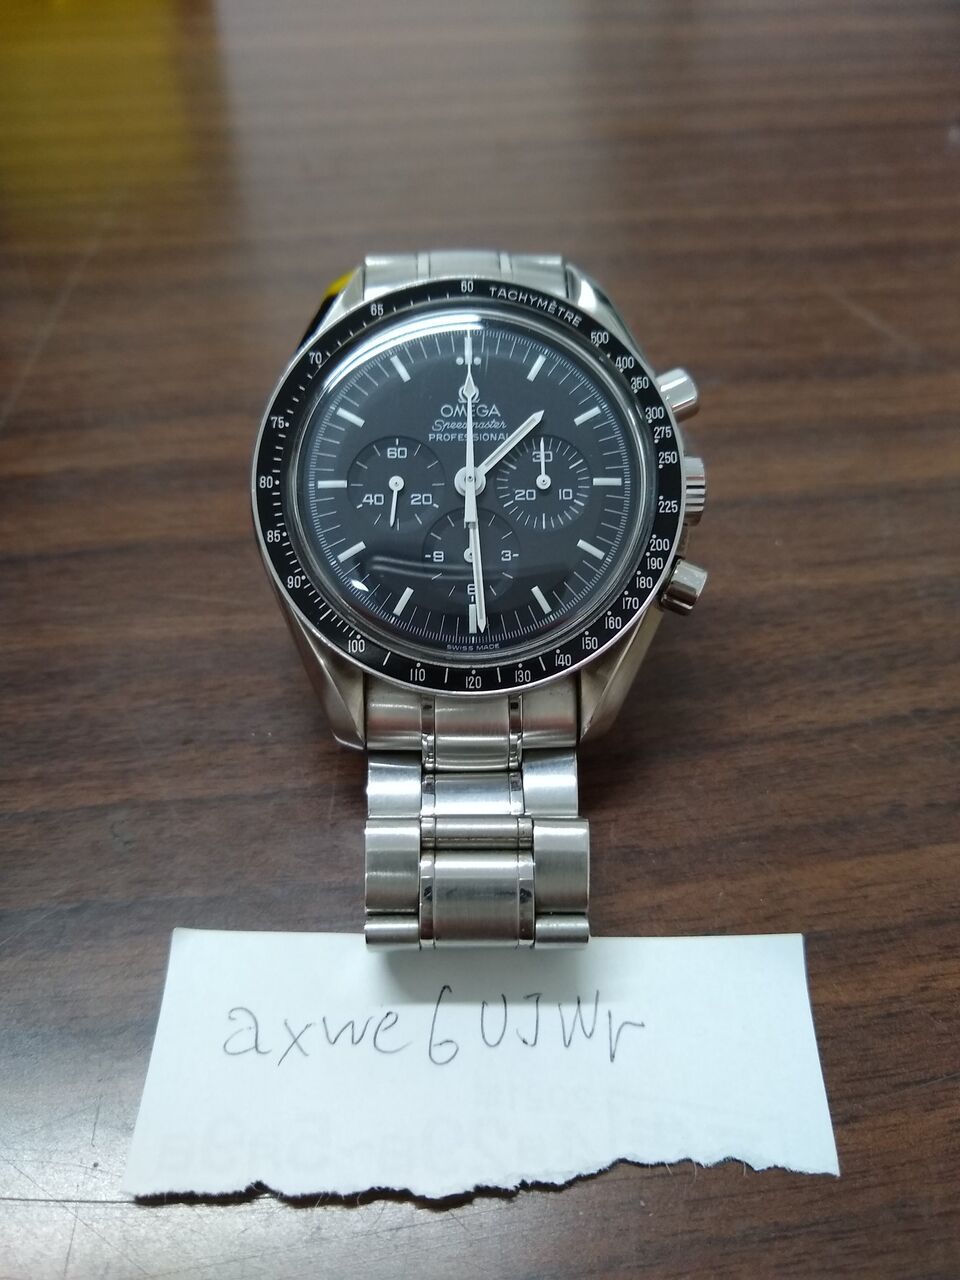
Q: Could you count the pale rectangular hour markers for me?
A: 12